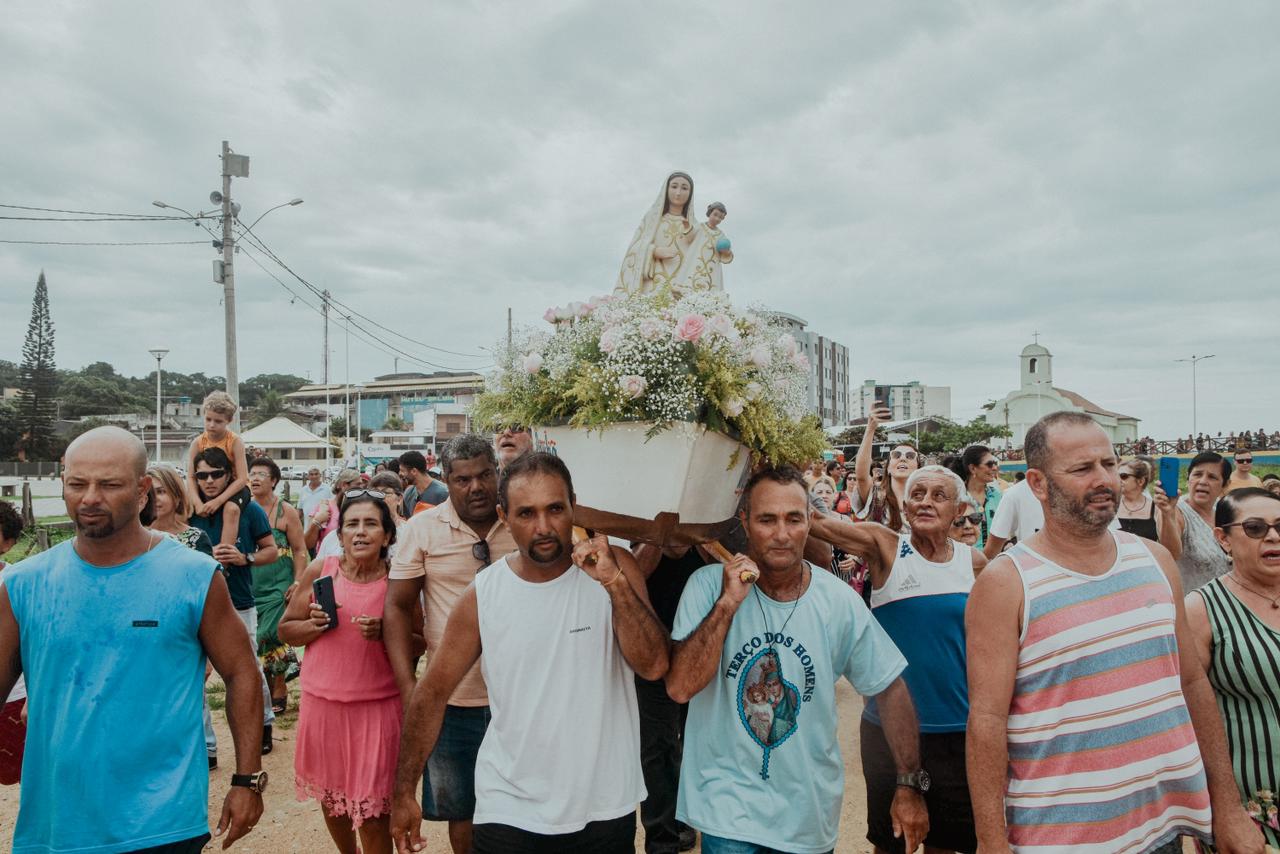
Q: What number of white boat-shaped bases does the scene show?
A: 1